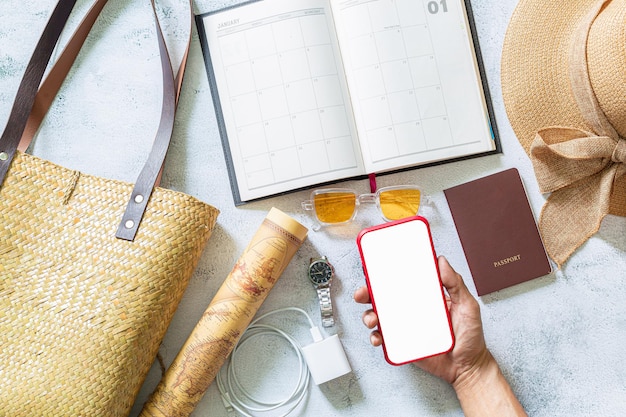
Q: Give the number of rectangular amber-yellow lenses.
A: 2